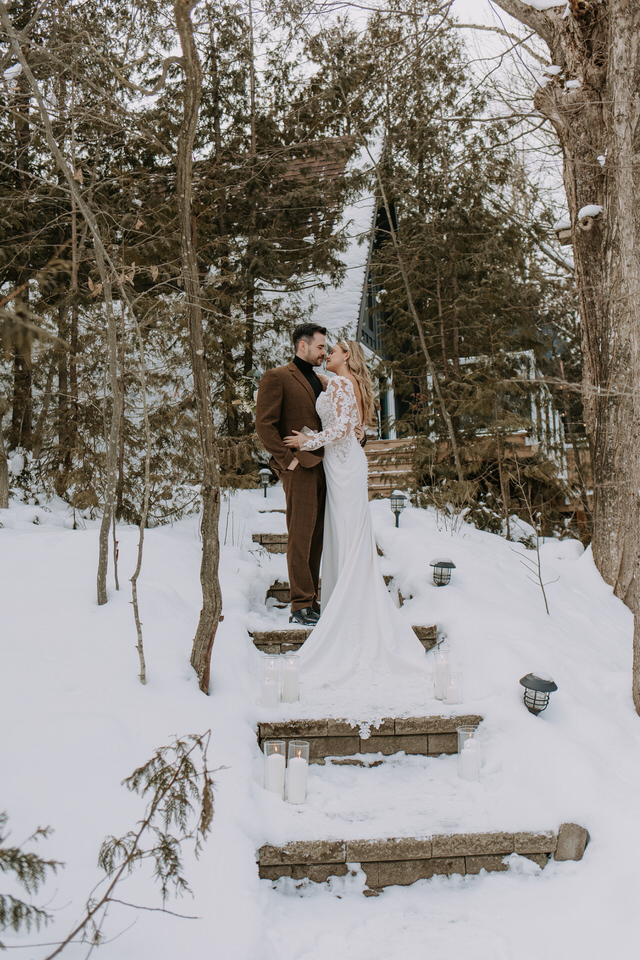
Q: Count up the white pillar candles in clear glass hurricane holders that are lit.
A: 9